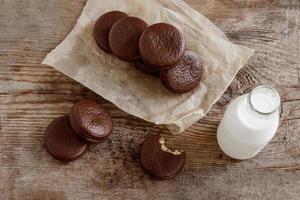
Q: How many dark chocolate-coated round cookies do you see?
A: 8